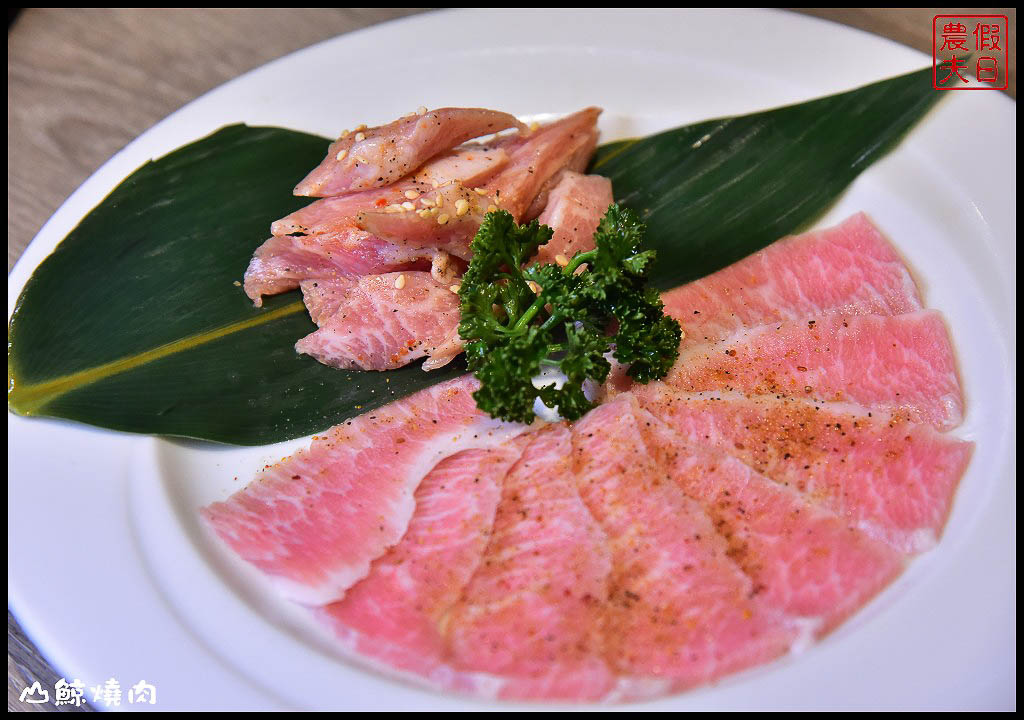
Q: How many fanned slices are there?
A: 8